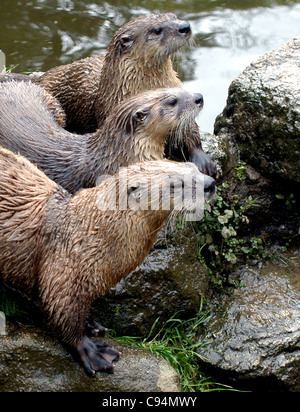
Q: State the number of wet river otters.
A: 3